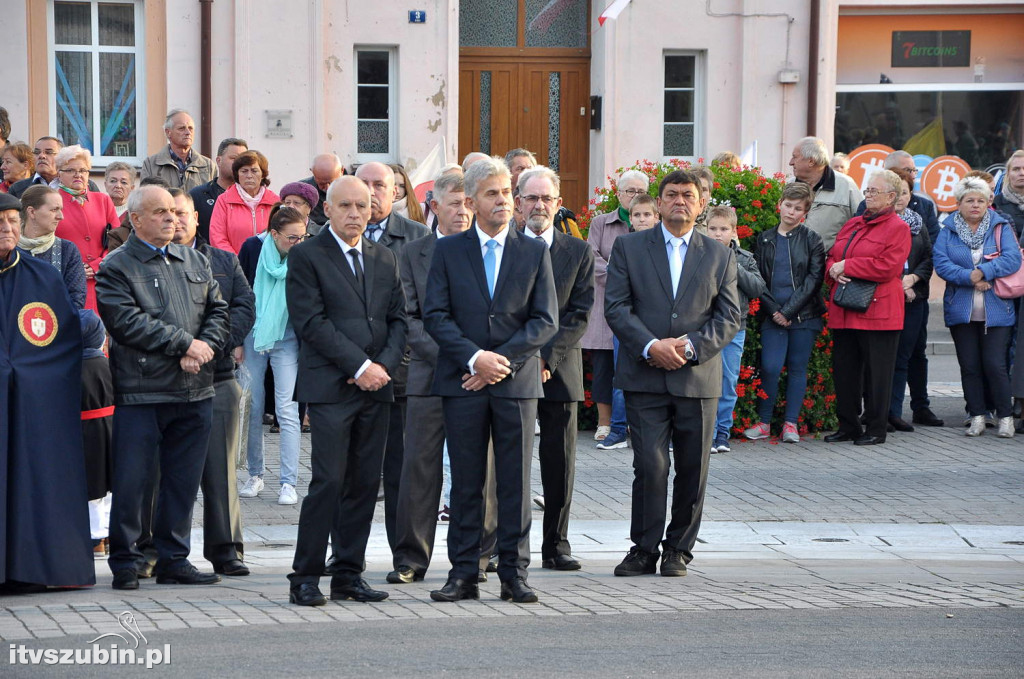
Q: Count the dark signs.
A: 1